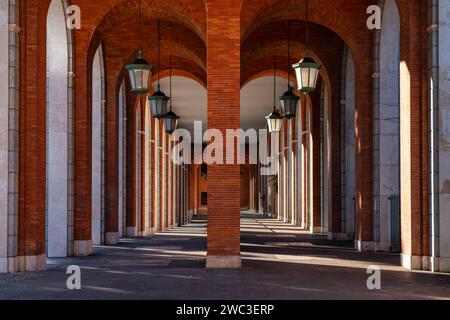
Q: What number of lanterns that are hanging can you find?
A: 6